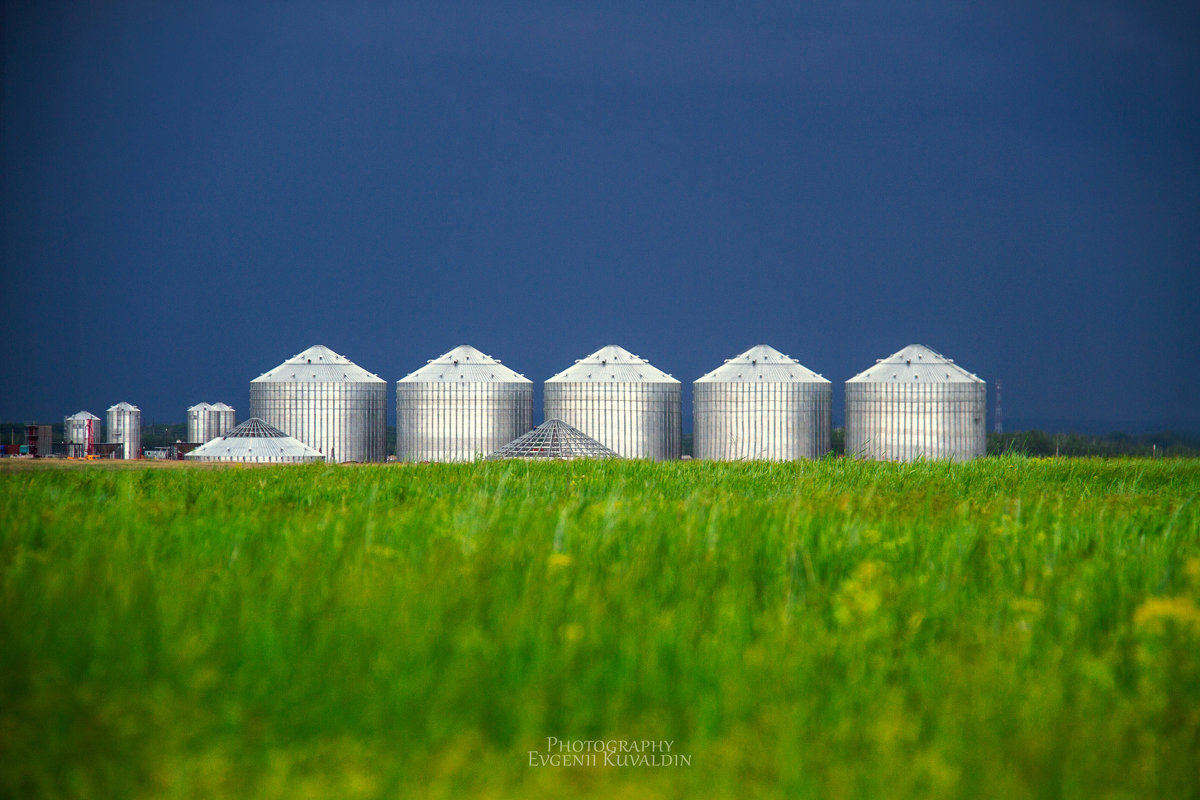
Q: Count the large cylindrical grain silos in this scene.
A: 5